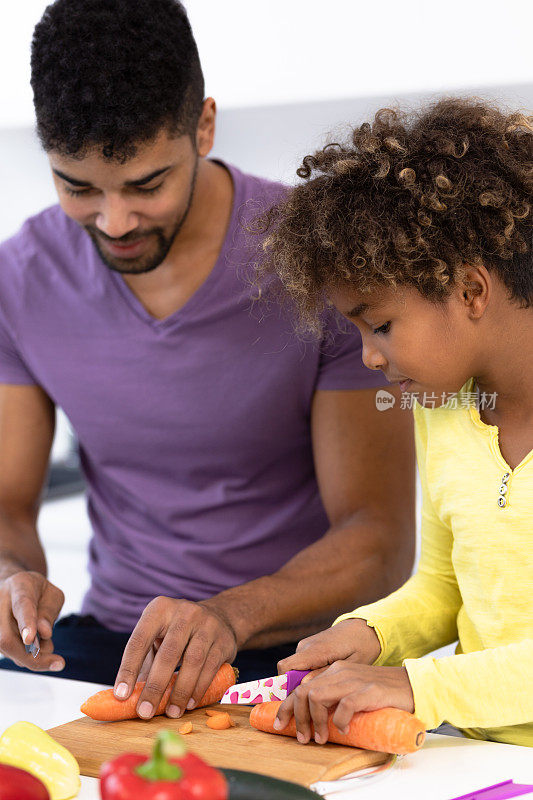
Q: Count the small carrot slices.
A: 3